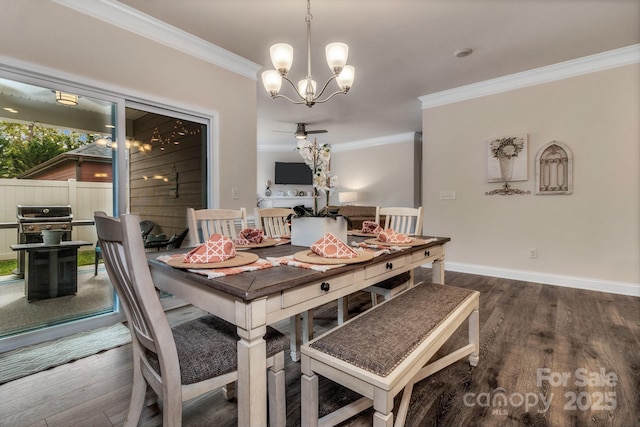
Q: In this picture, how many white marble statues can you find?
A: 0